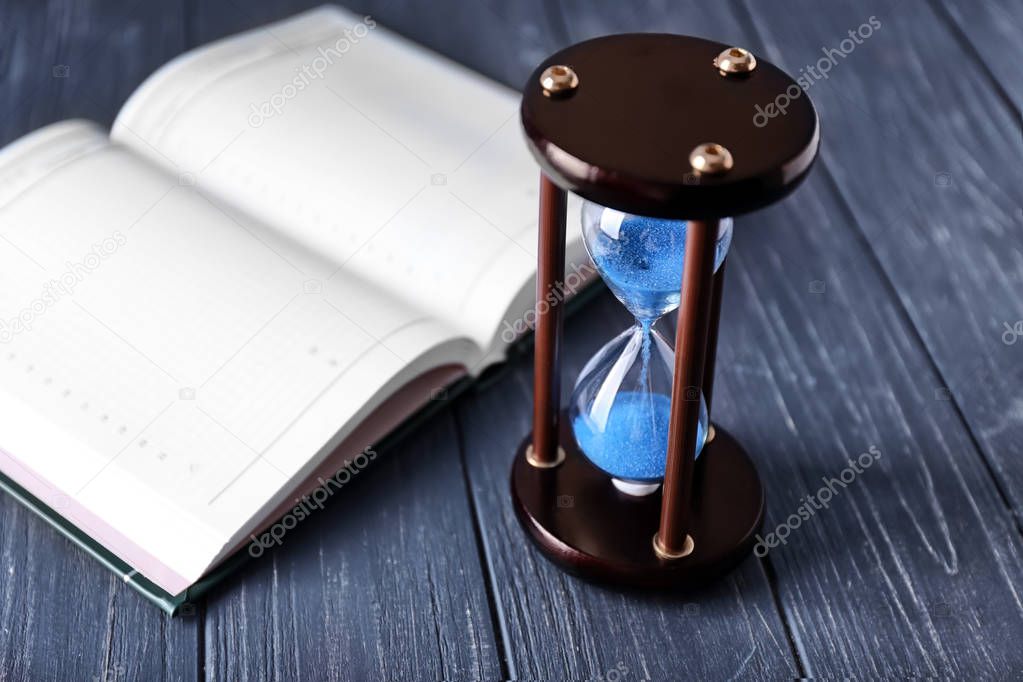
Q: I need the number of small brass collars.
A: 3